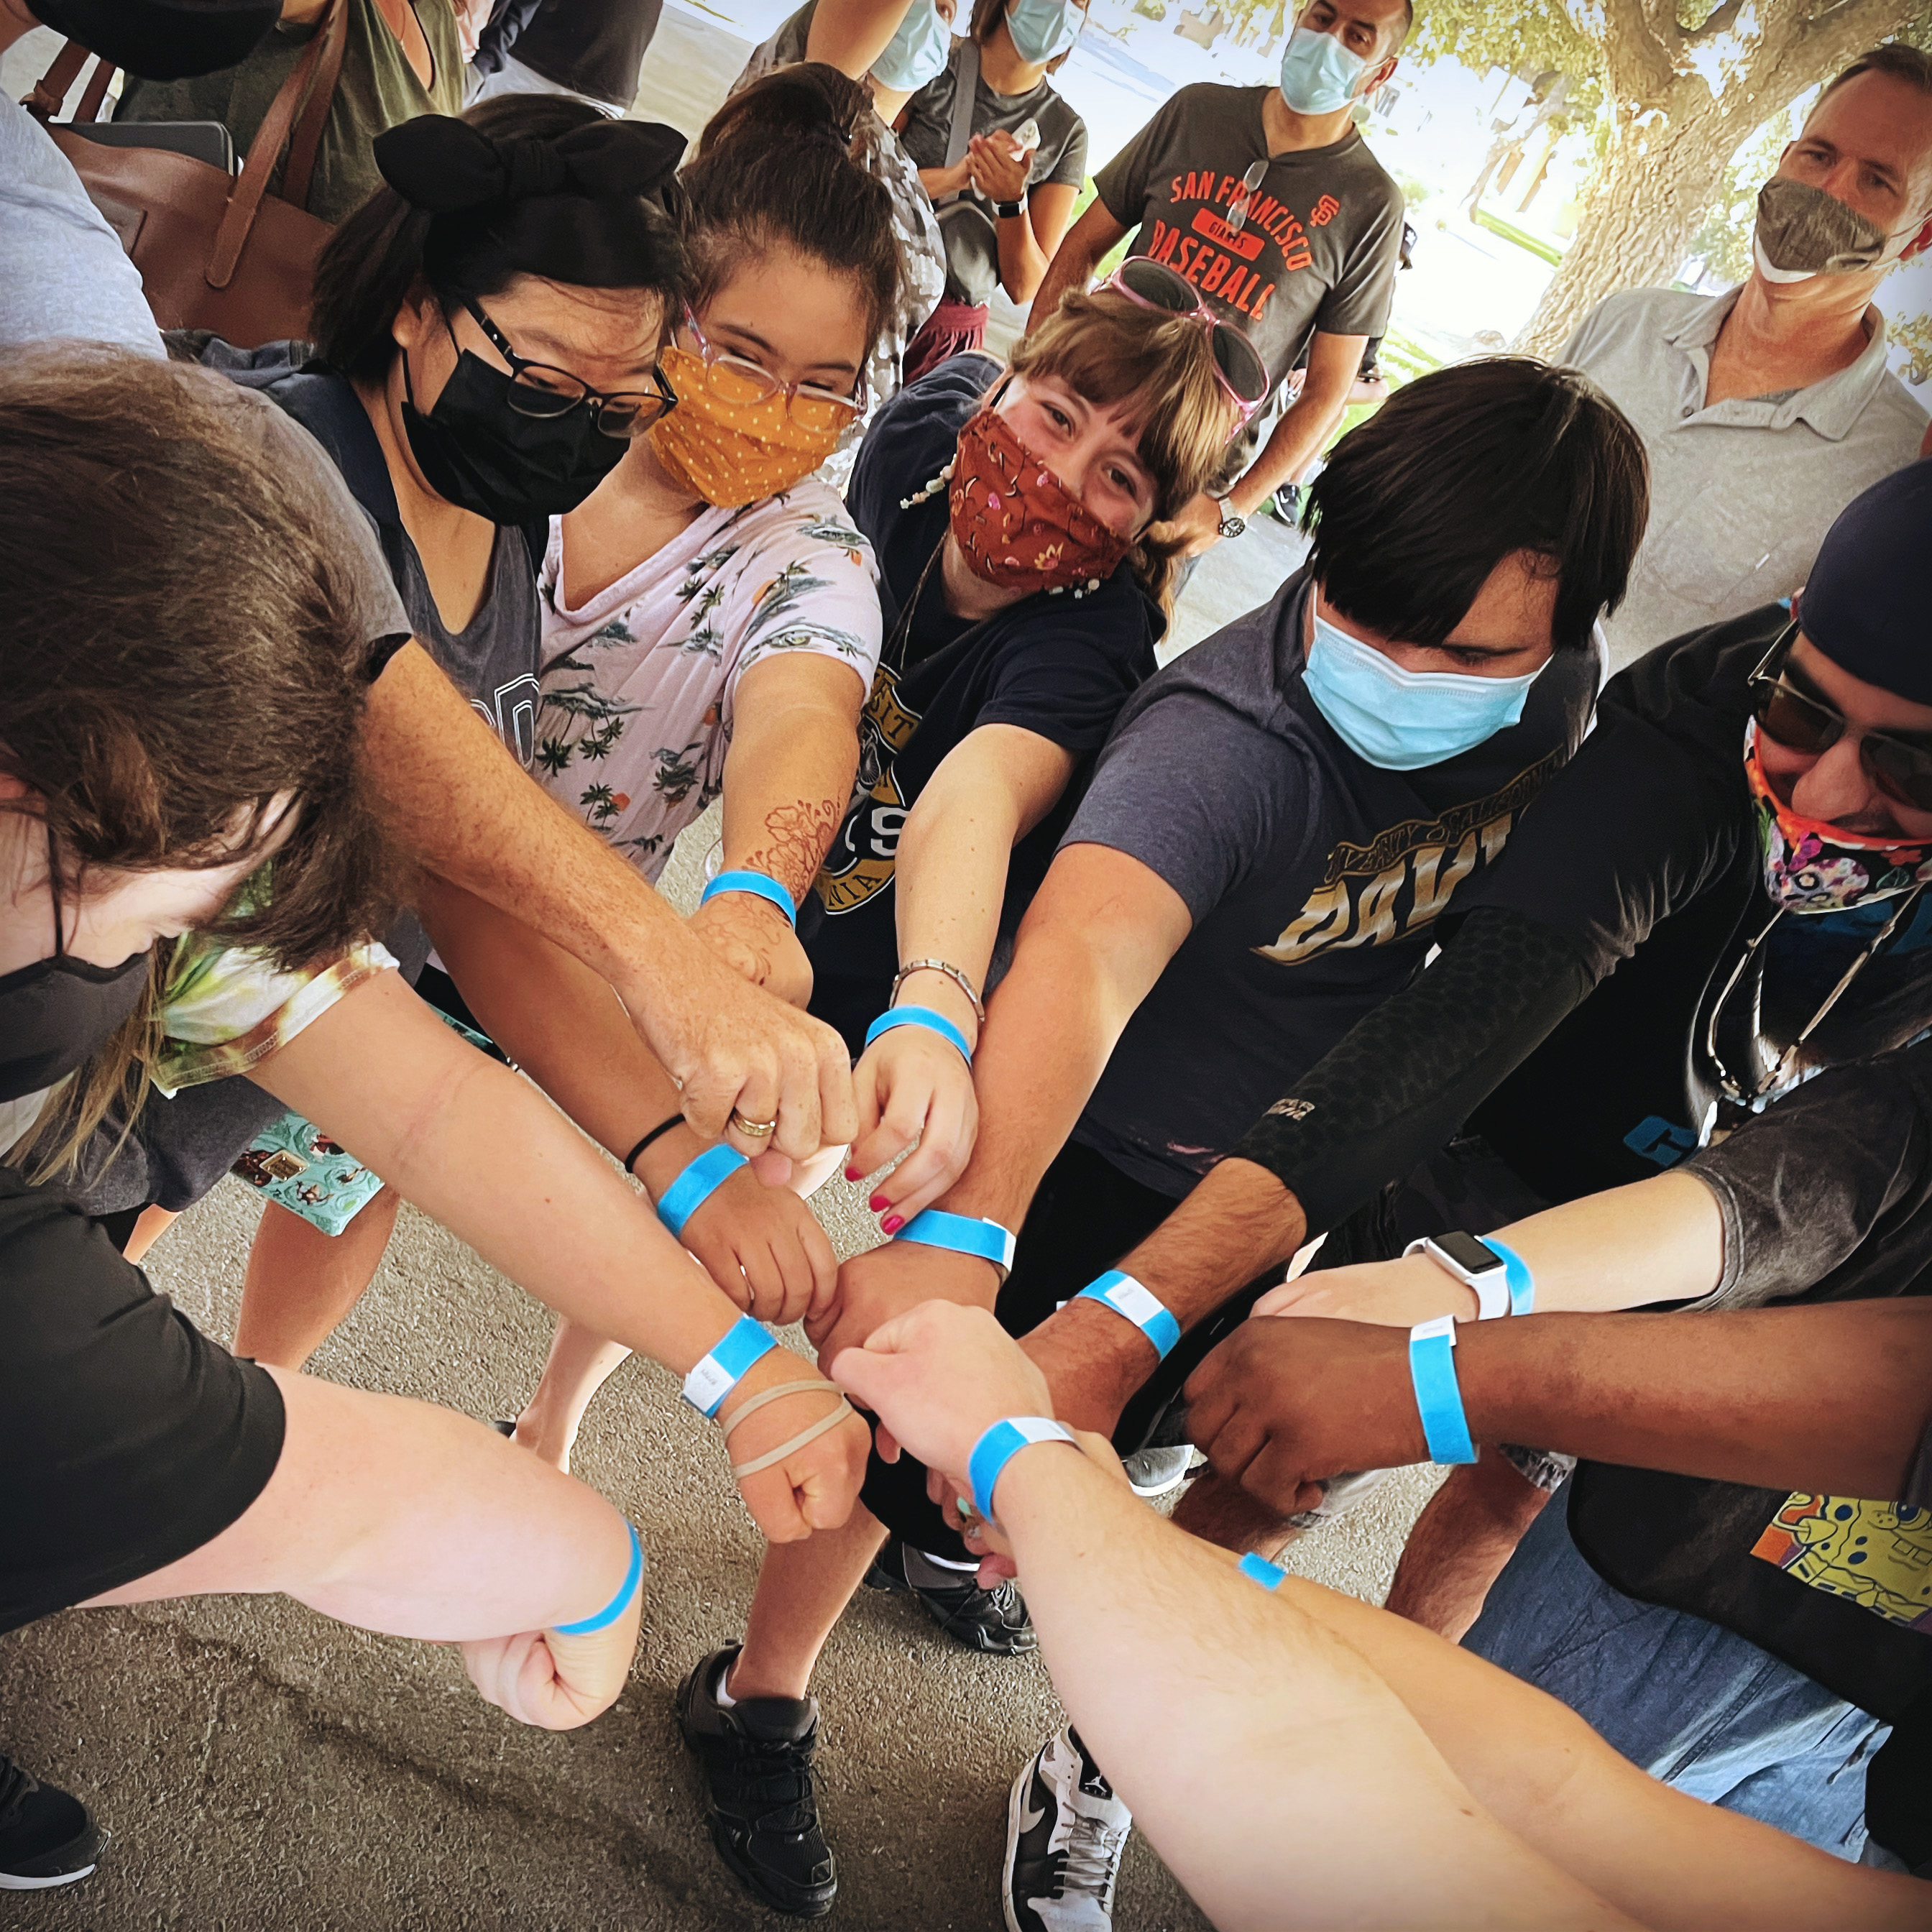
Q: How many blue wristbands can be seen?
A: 11